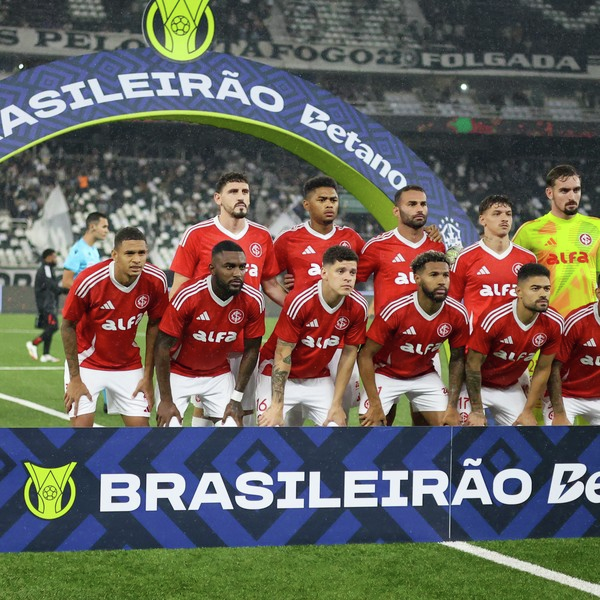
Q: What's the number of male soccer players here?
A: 11